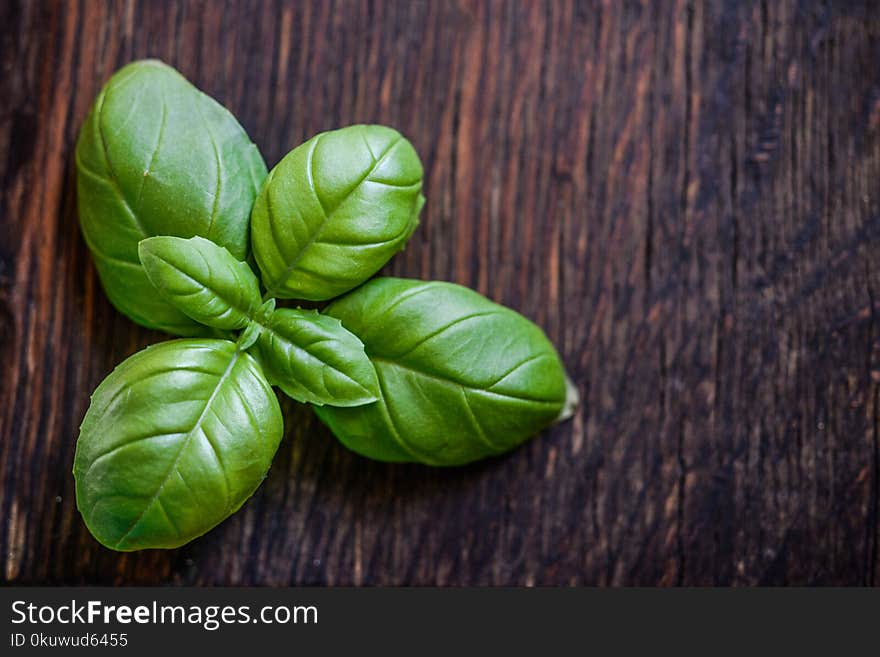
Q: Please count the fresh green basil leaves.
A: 6